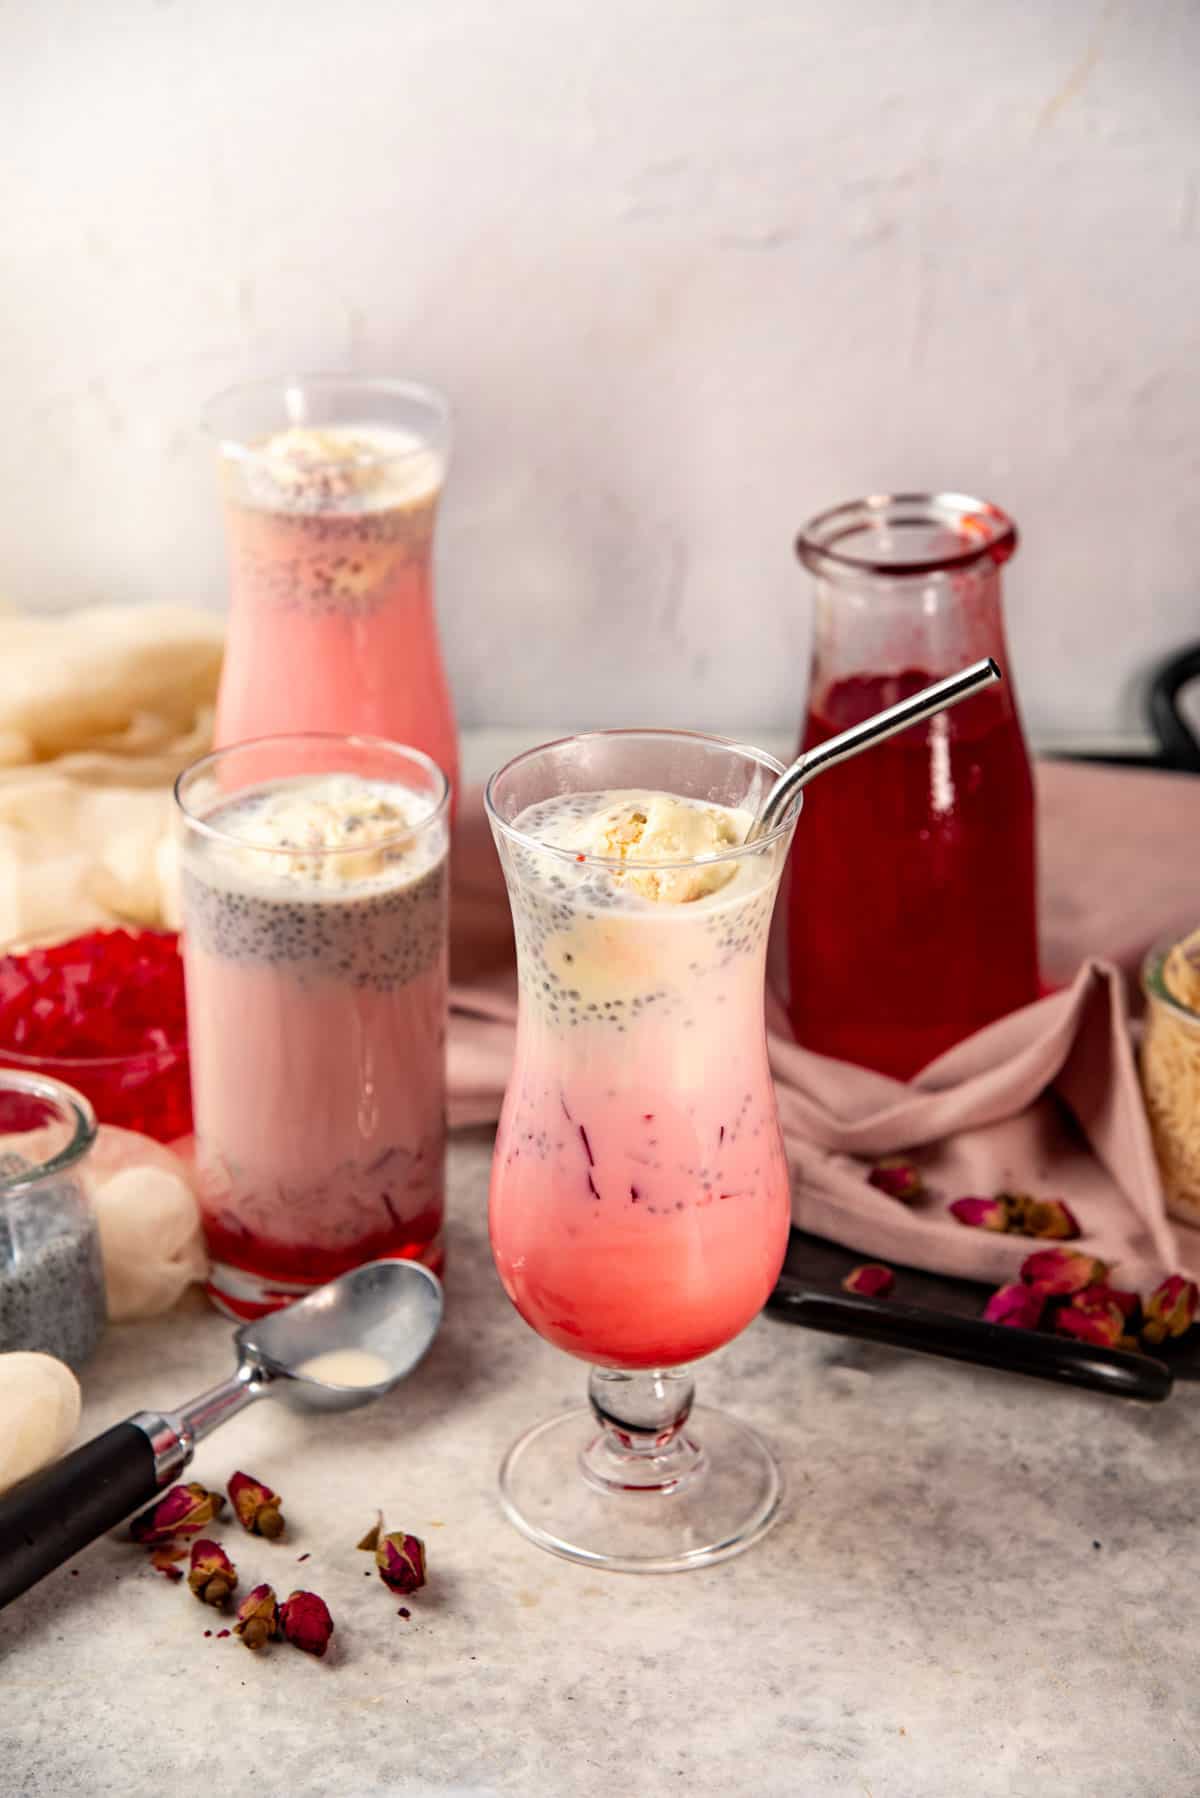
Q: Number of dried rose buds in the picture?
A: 15